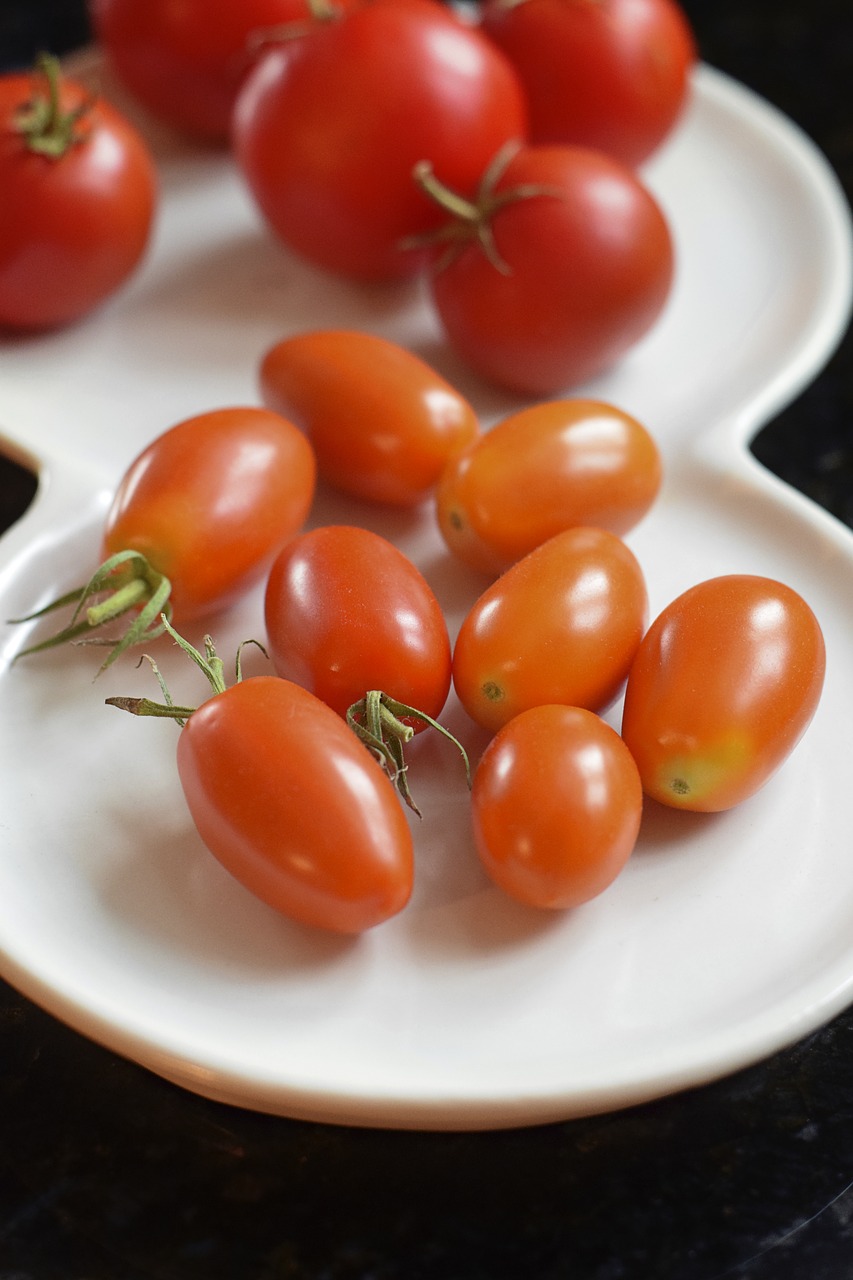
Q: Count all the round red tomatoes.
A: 5